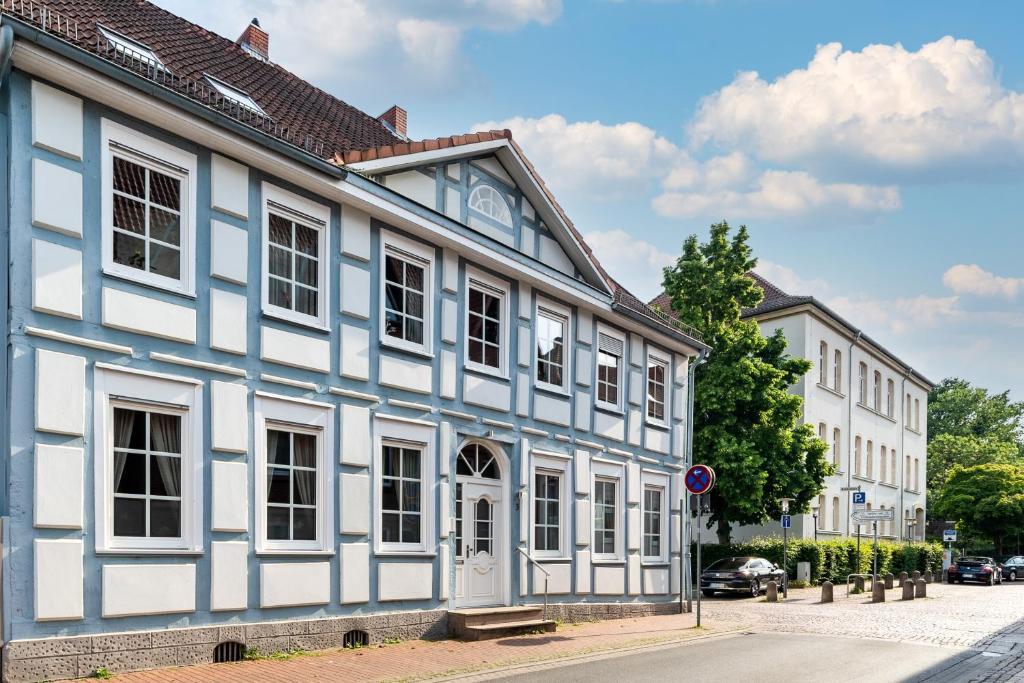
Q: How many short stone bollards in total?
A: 11